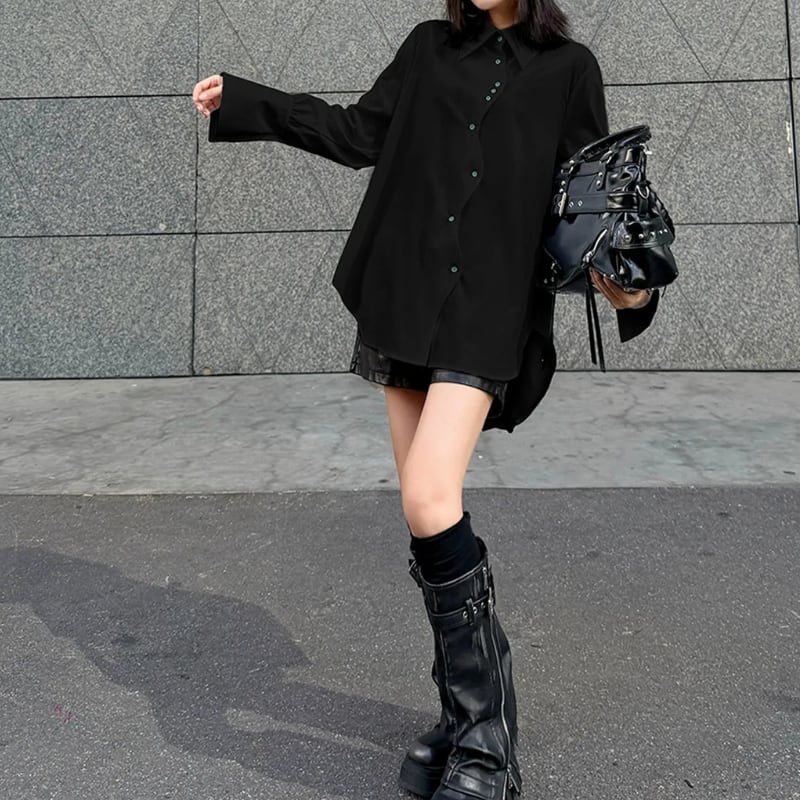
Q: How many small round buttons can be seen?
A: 9